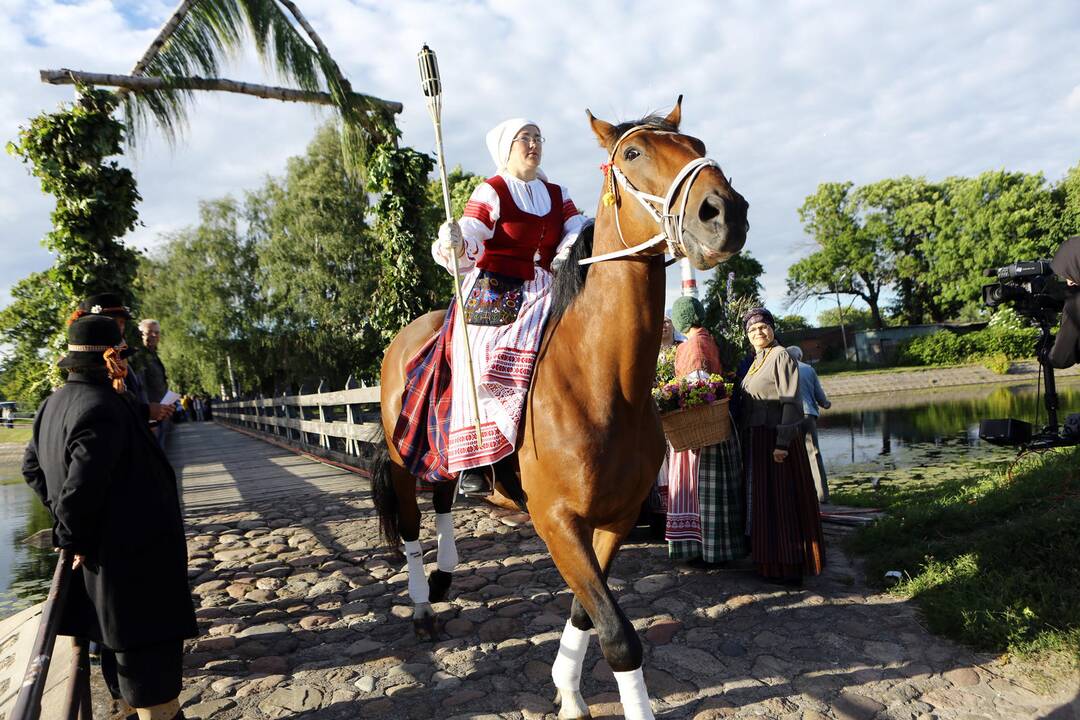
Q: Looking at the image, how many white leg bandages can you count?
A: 4